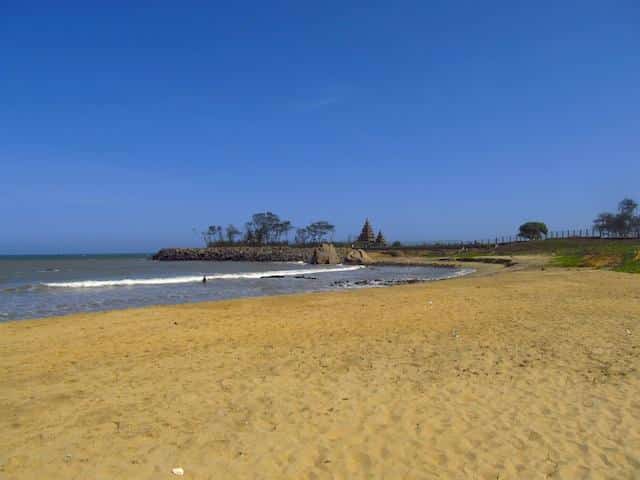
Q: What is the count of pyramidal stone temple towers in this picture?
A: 2